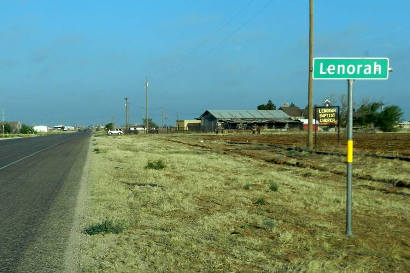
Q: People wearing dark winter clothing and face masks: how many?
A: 0